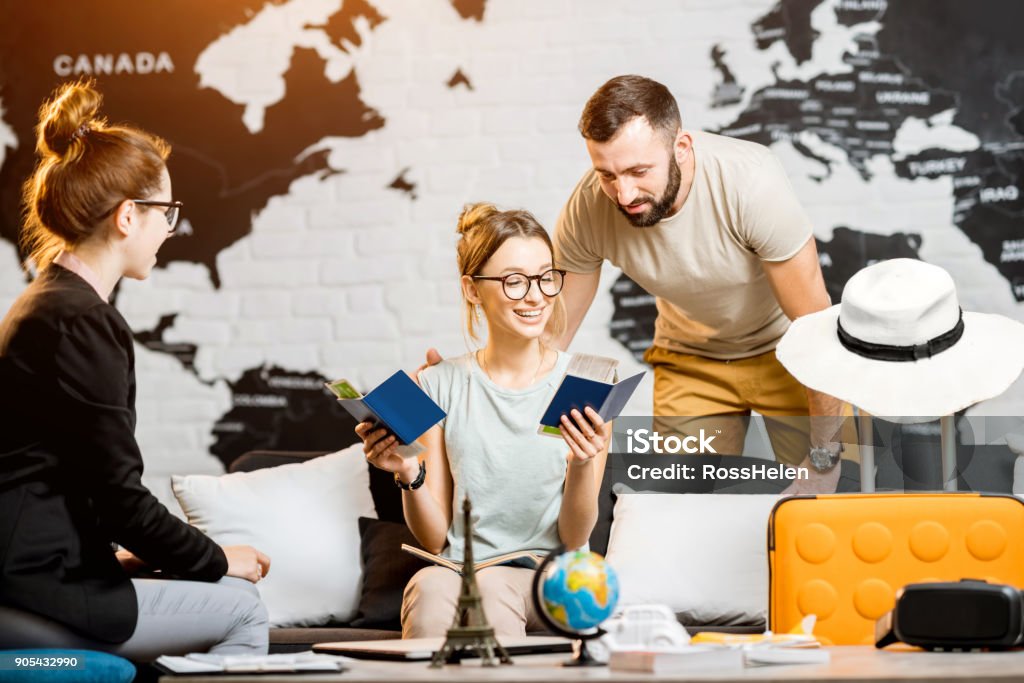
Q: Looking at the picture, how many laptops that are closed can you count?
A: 1